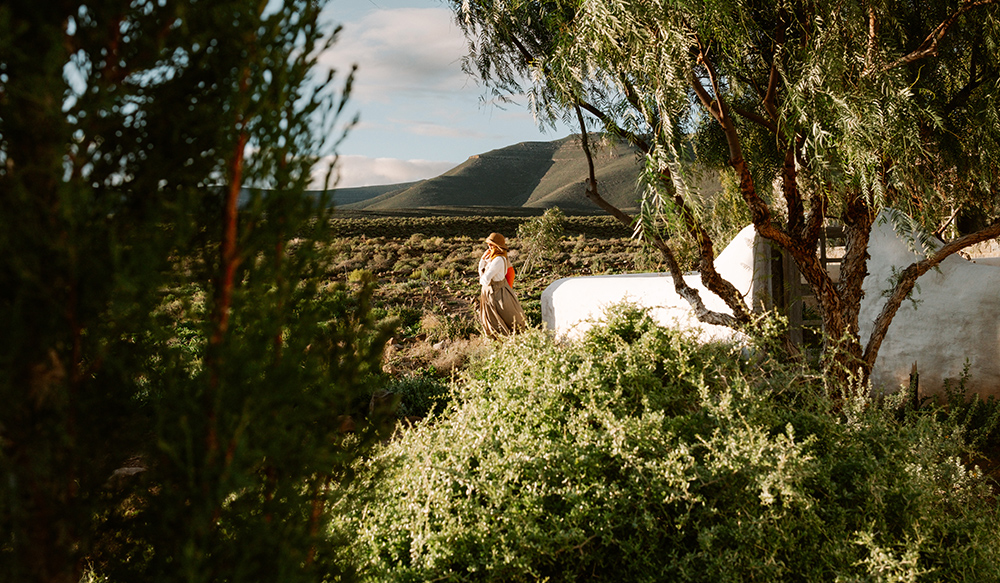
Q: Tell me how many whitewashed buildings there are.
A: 1